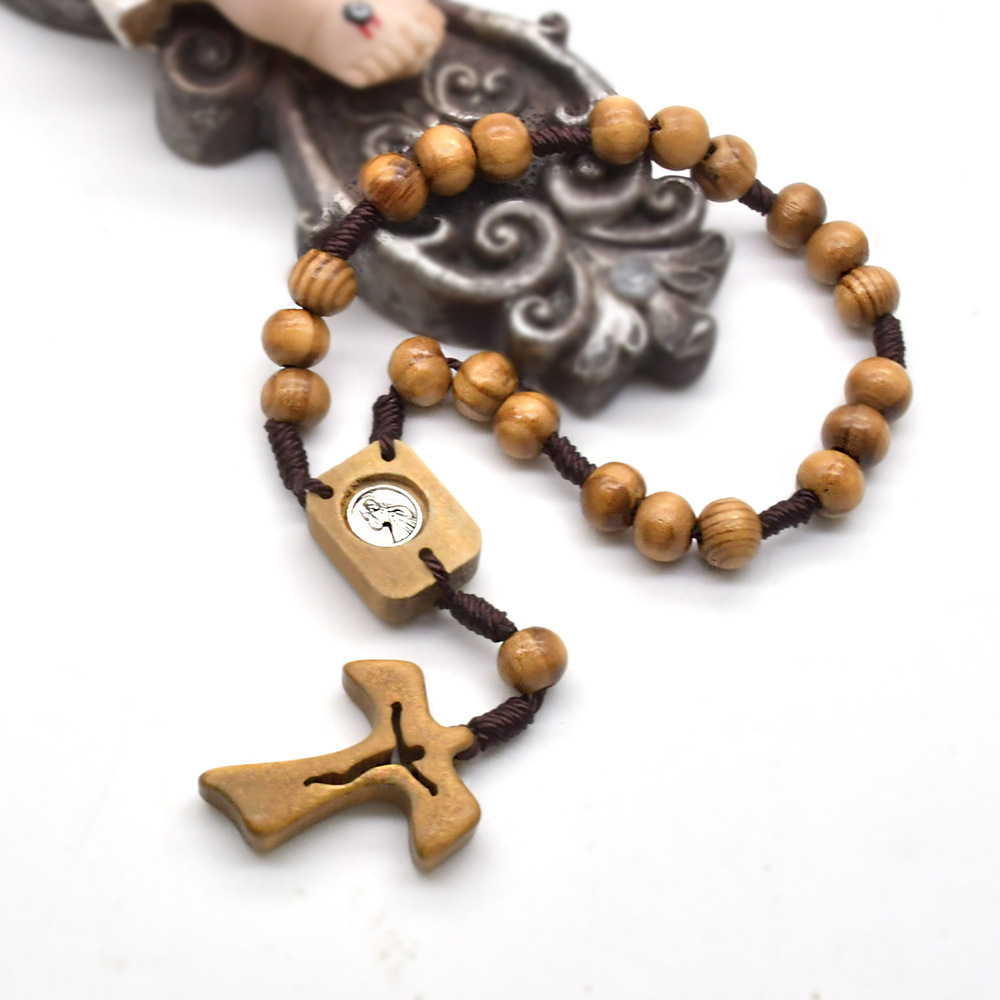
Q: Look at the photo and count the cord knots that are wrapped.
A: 10